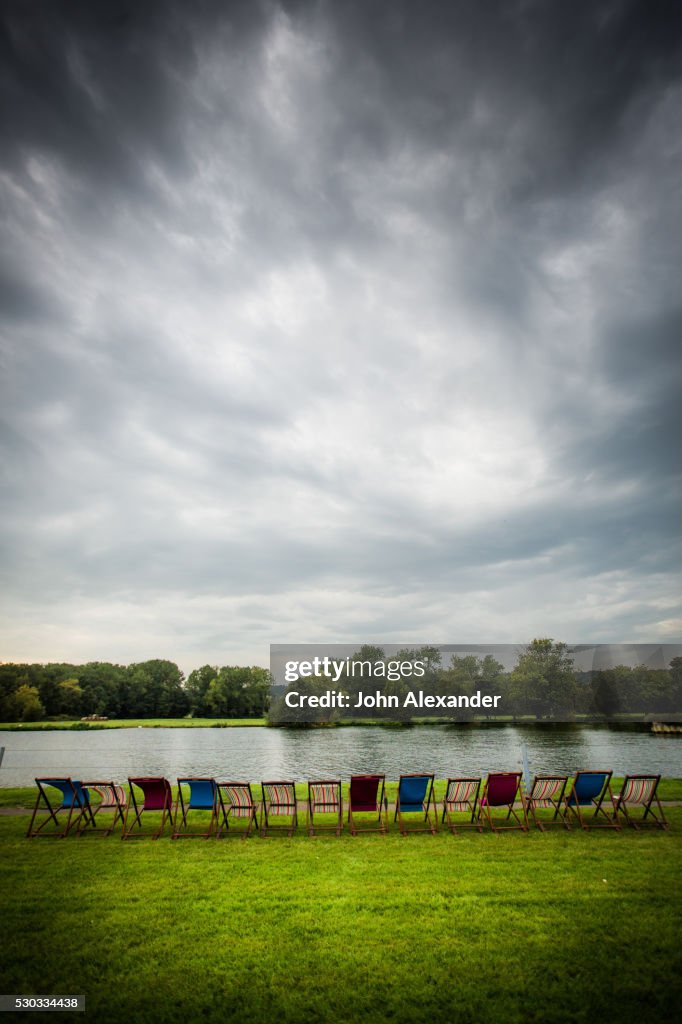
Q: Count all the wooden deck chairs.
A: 14